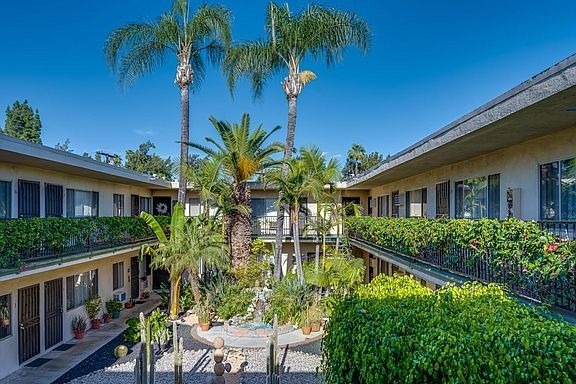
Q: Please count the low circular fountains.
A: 1